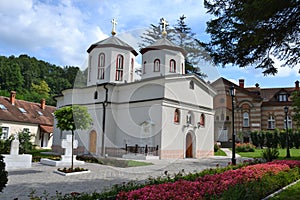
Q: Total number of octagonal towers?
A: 2